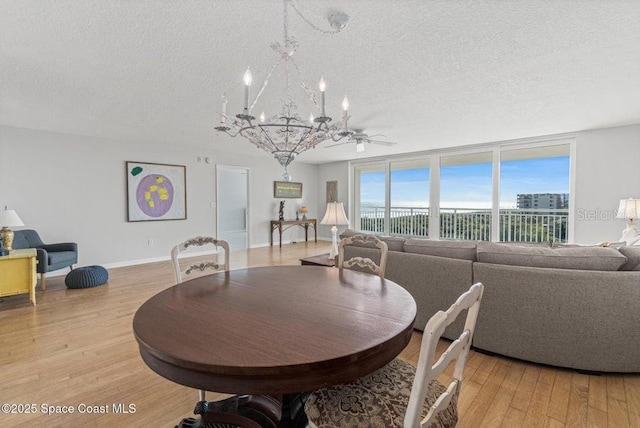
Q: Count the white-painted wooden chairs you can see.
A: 3